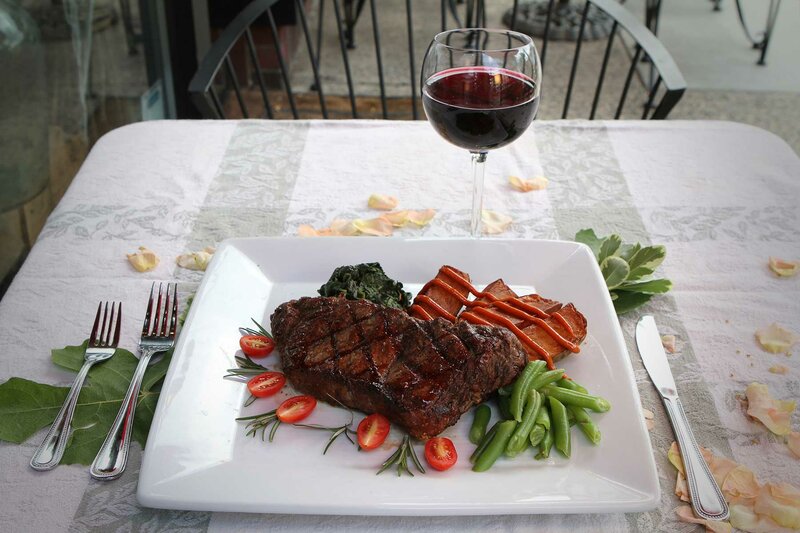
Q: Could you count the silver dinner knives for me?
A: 1